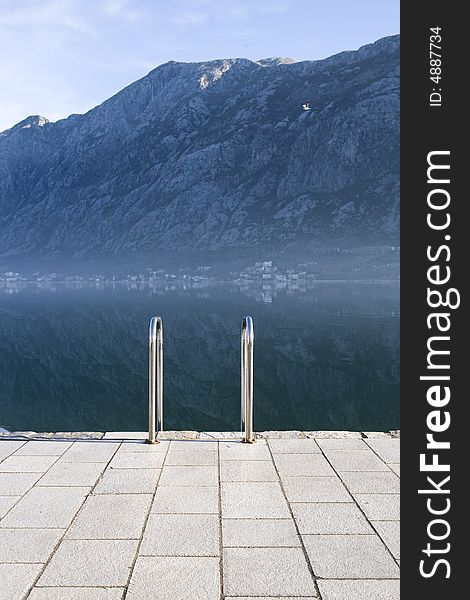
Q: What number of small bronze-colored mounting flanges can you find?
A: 2